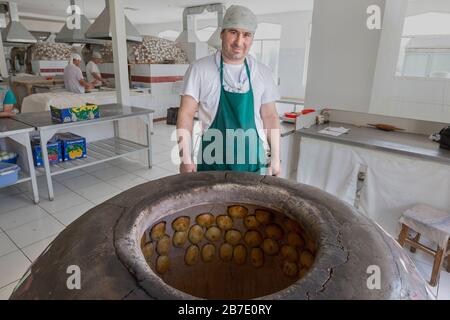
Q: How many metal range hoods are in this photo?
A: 5